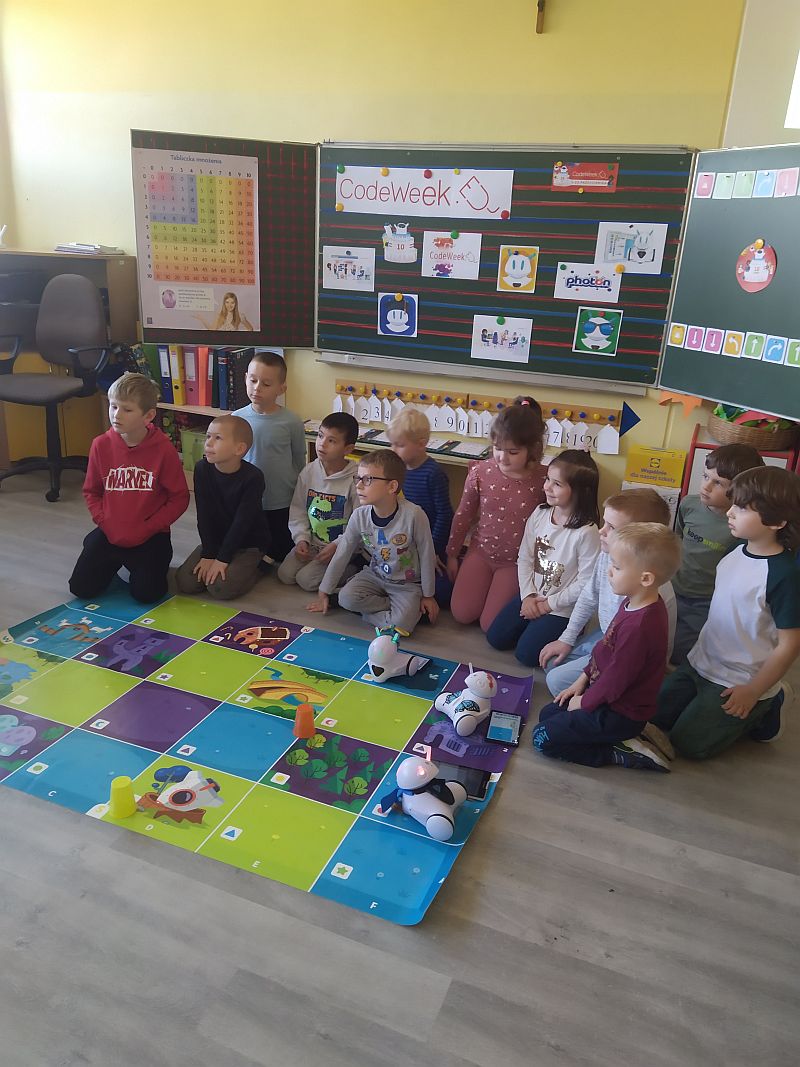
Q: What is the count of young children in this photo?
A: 12